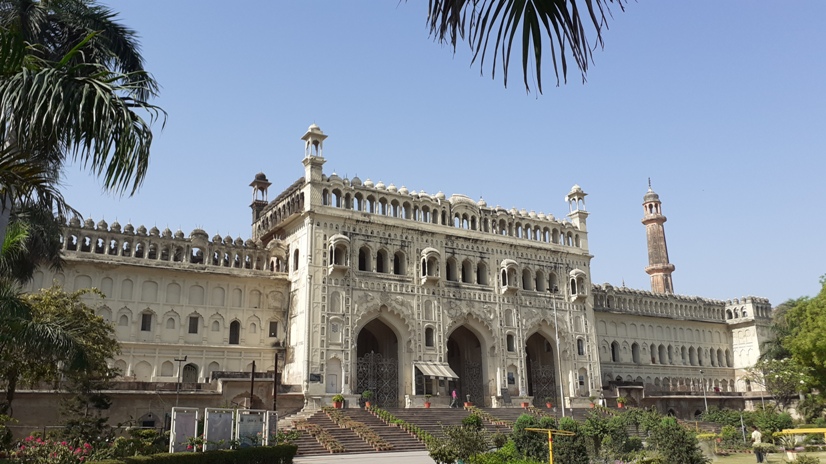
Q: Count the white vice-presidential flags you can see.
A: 0